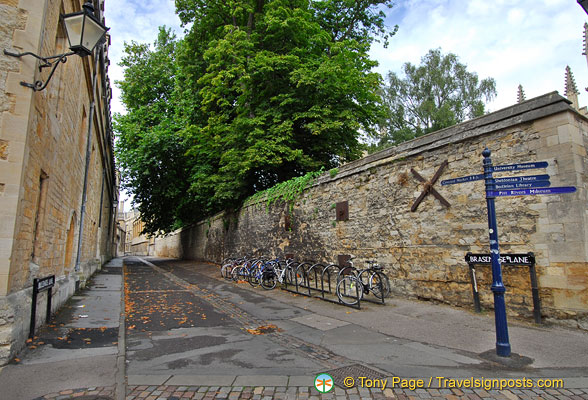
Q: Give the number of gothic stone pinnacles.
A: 3